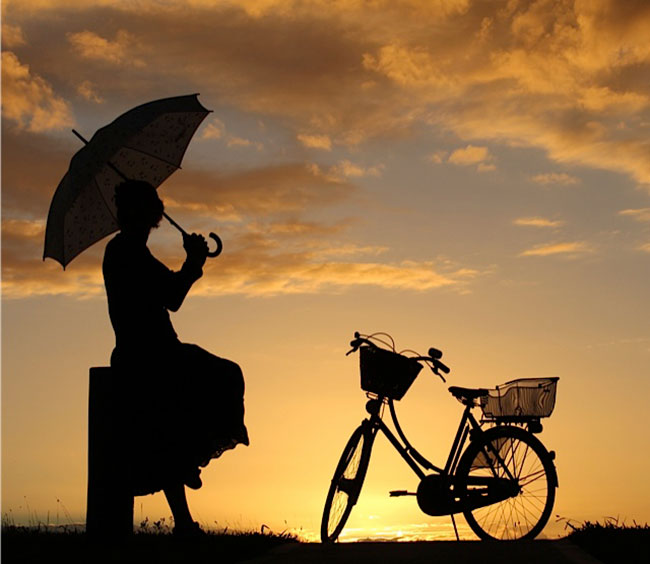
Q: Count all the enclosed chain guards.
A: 1